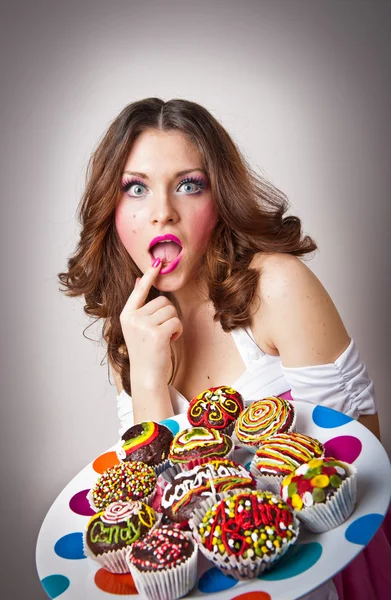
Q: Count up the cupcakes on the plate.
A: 11